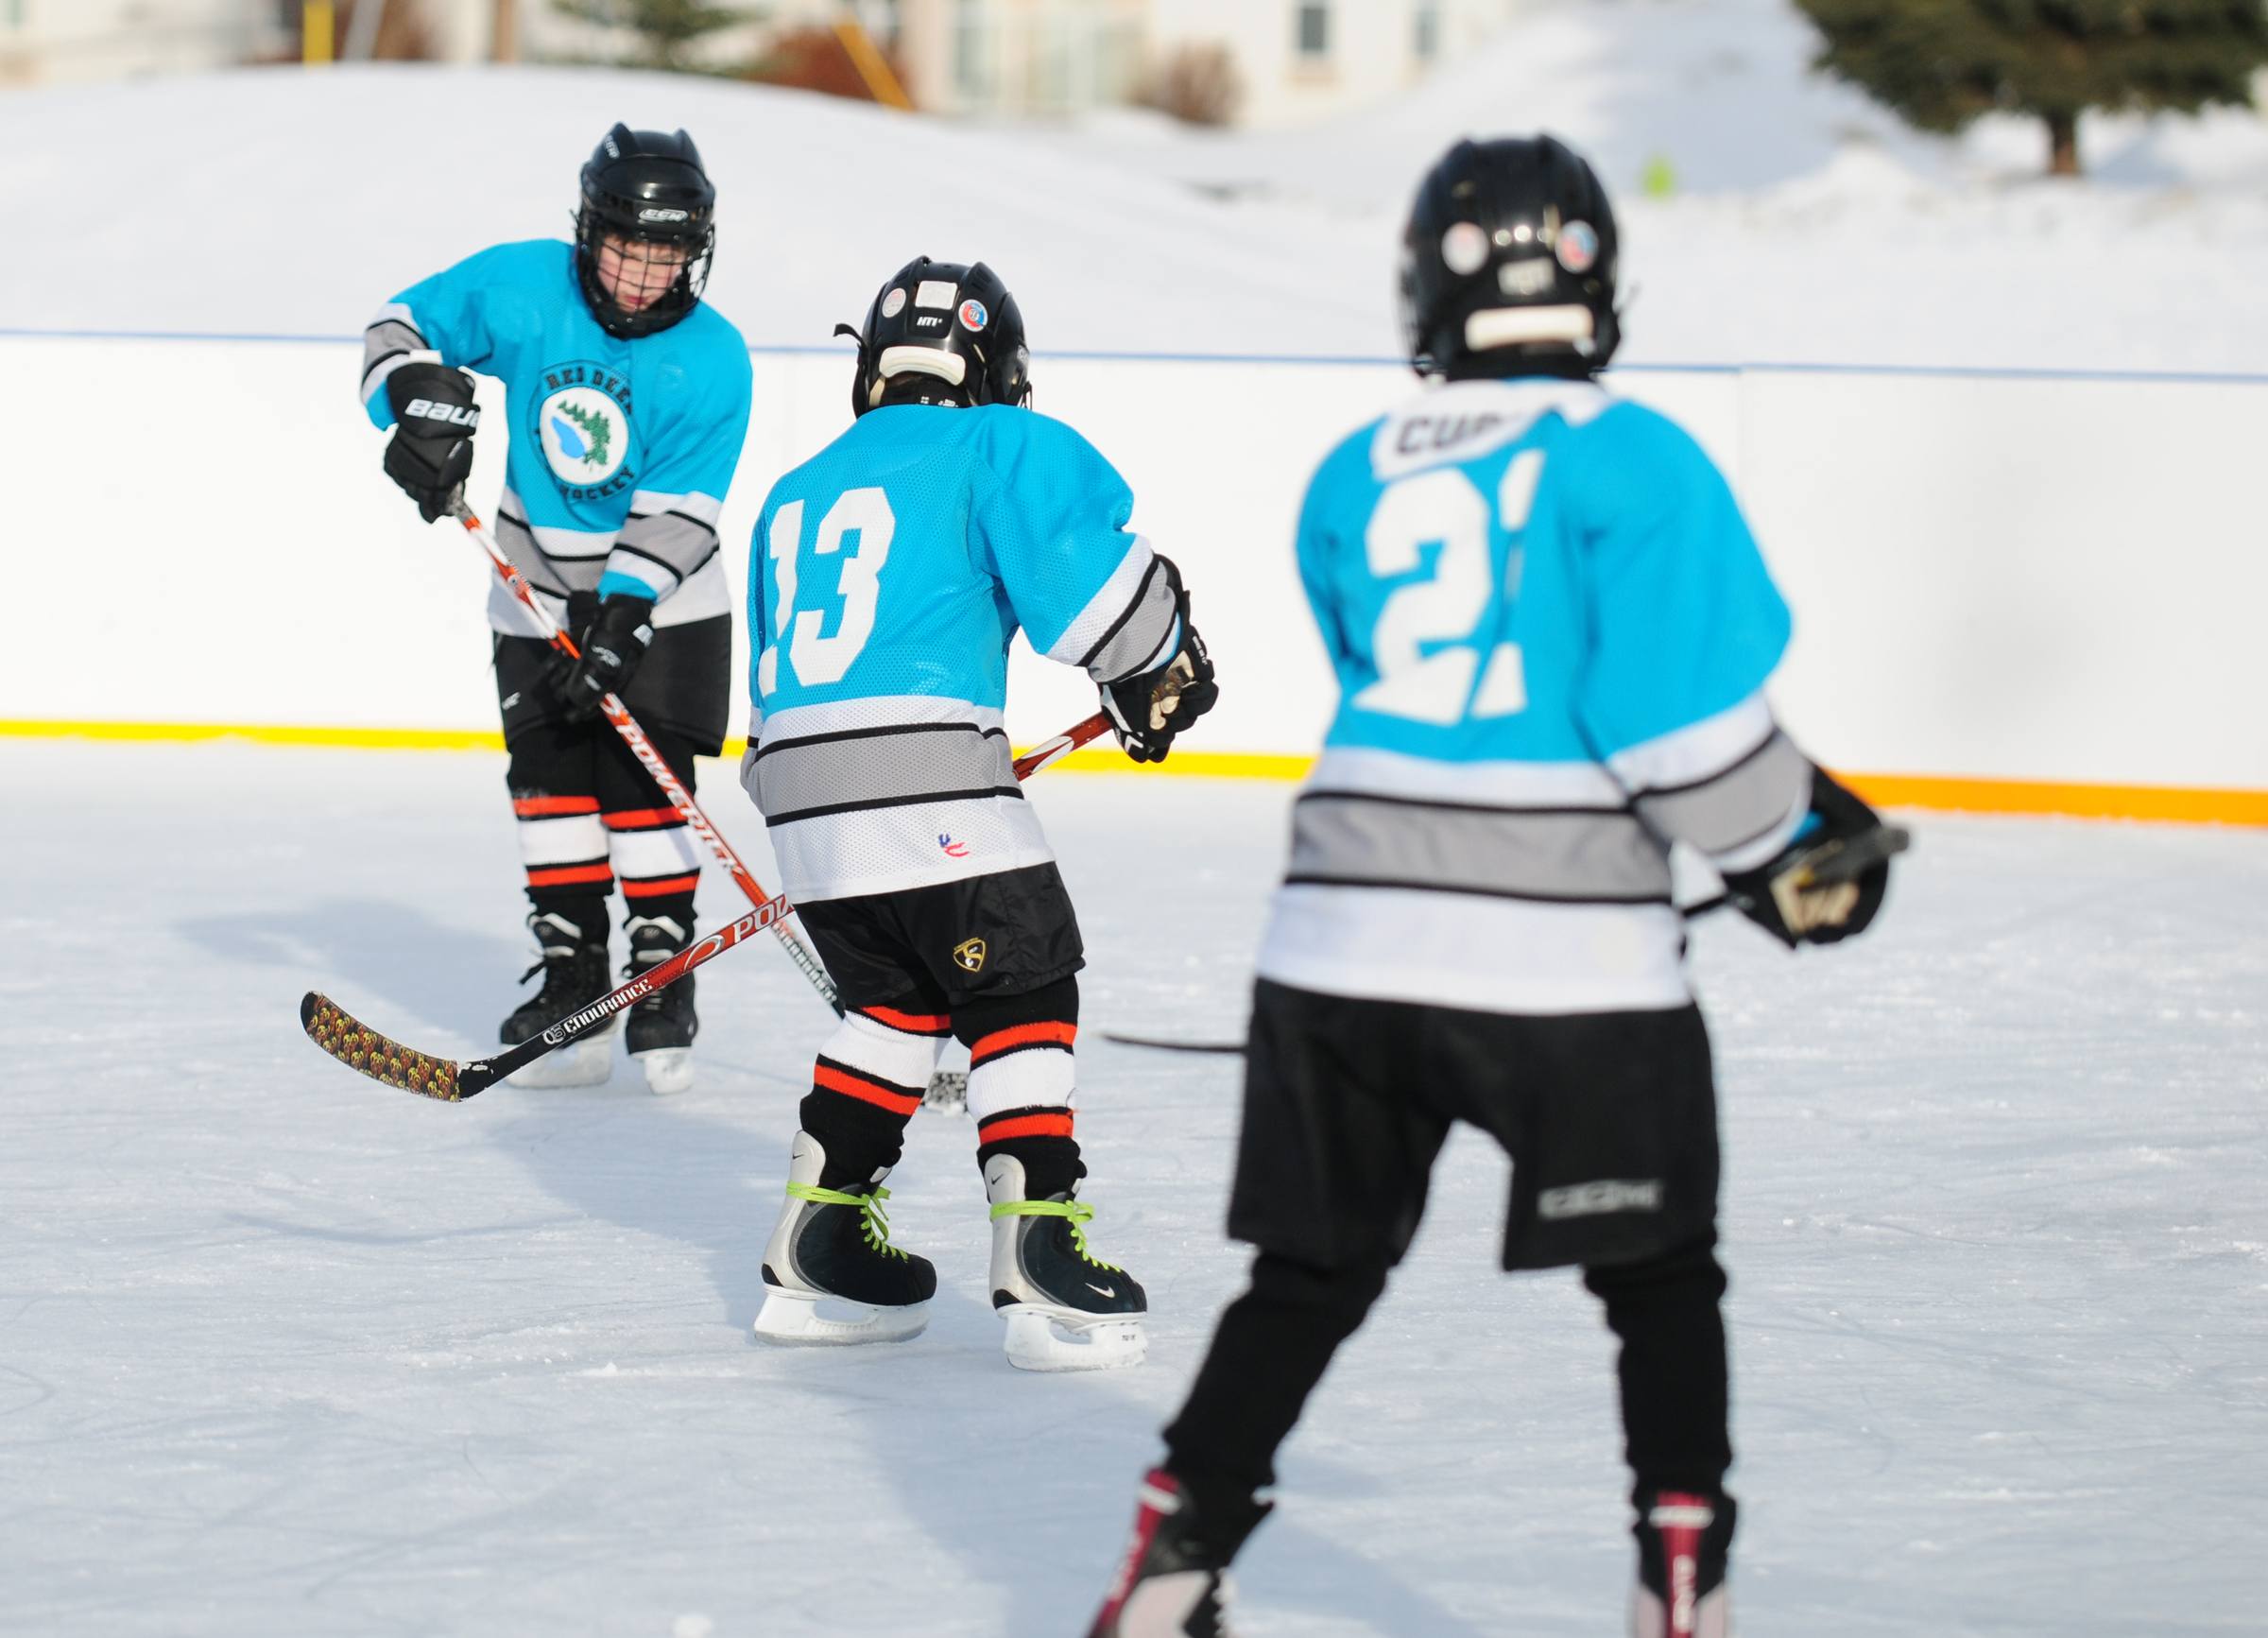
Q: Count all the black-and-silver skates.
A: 2